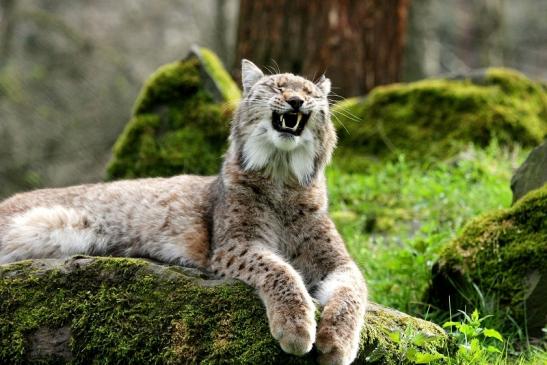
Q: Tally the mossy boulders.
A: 4